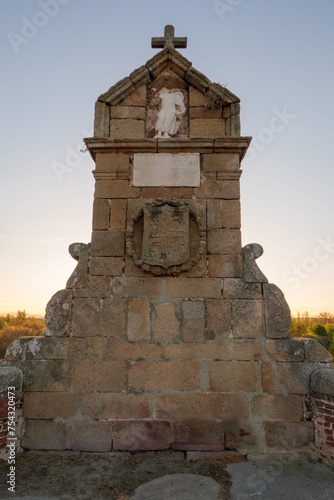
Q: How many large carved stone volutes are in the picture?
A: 2